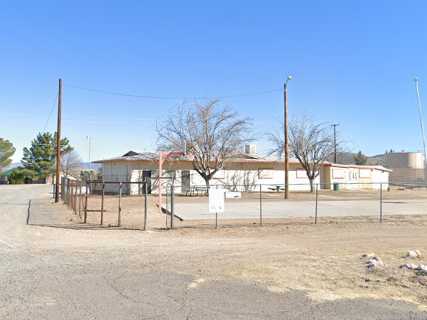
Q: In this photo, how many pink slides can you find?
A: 0